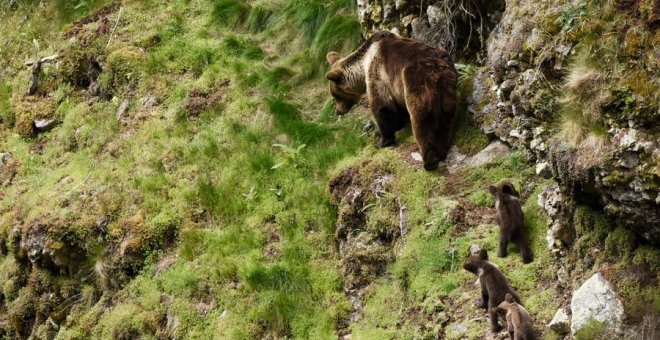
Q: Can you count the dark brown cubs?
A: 2